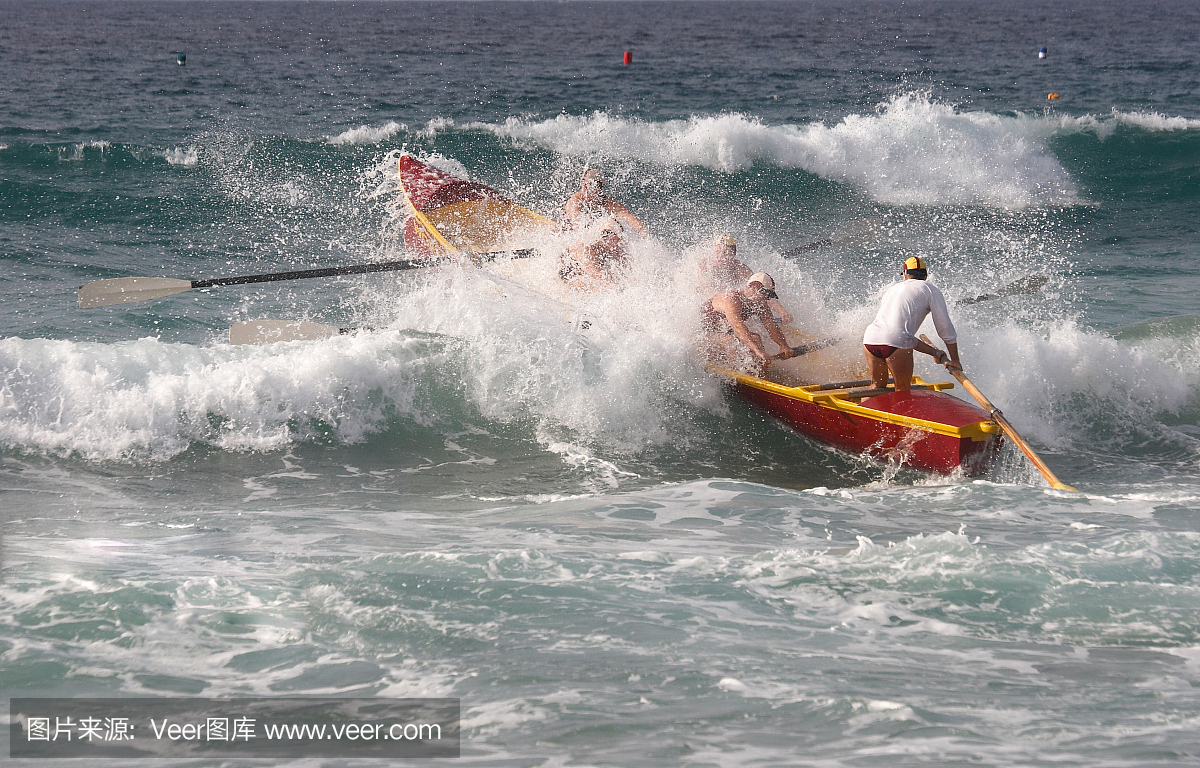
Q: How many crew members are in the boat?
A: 5